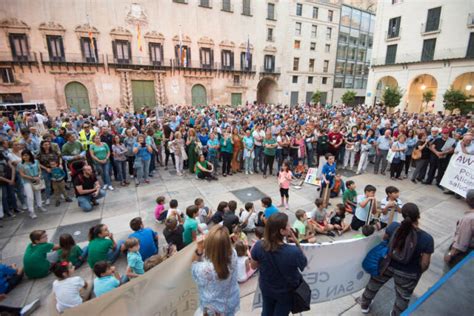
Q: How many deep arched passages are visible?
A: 4